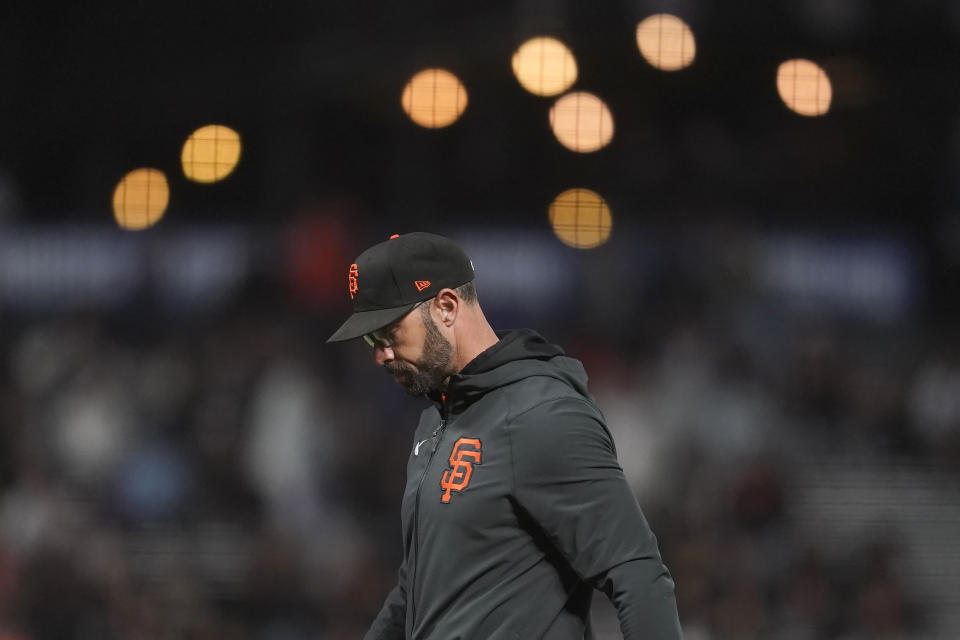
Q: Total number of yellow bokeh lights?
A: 8